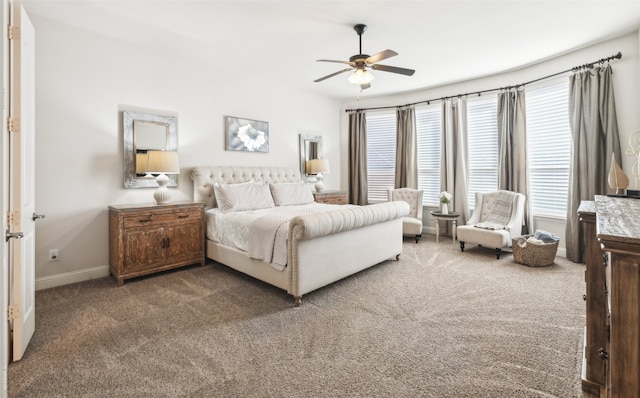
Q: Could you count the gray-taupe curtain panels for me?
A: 5